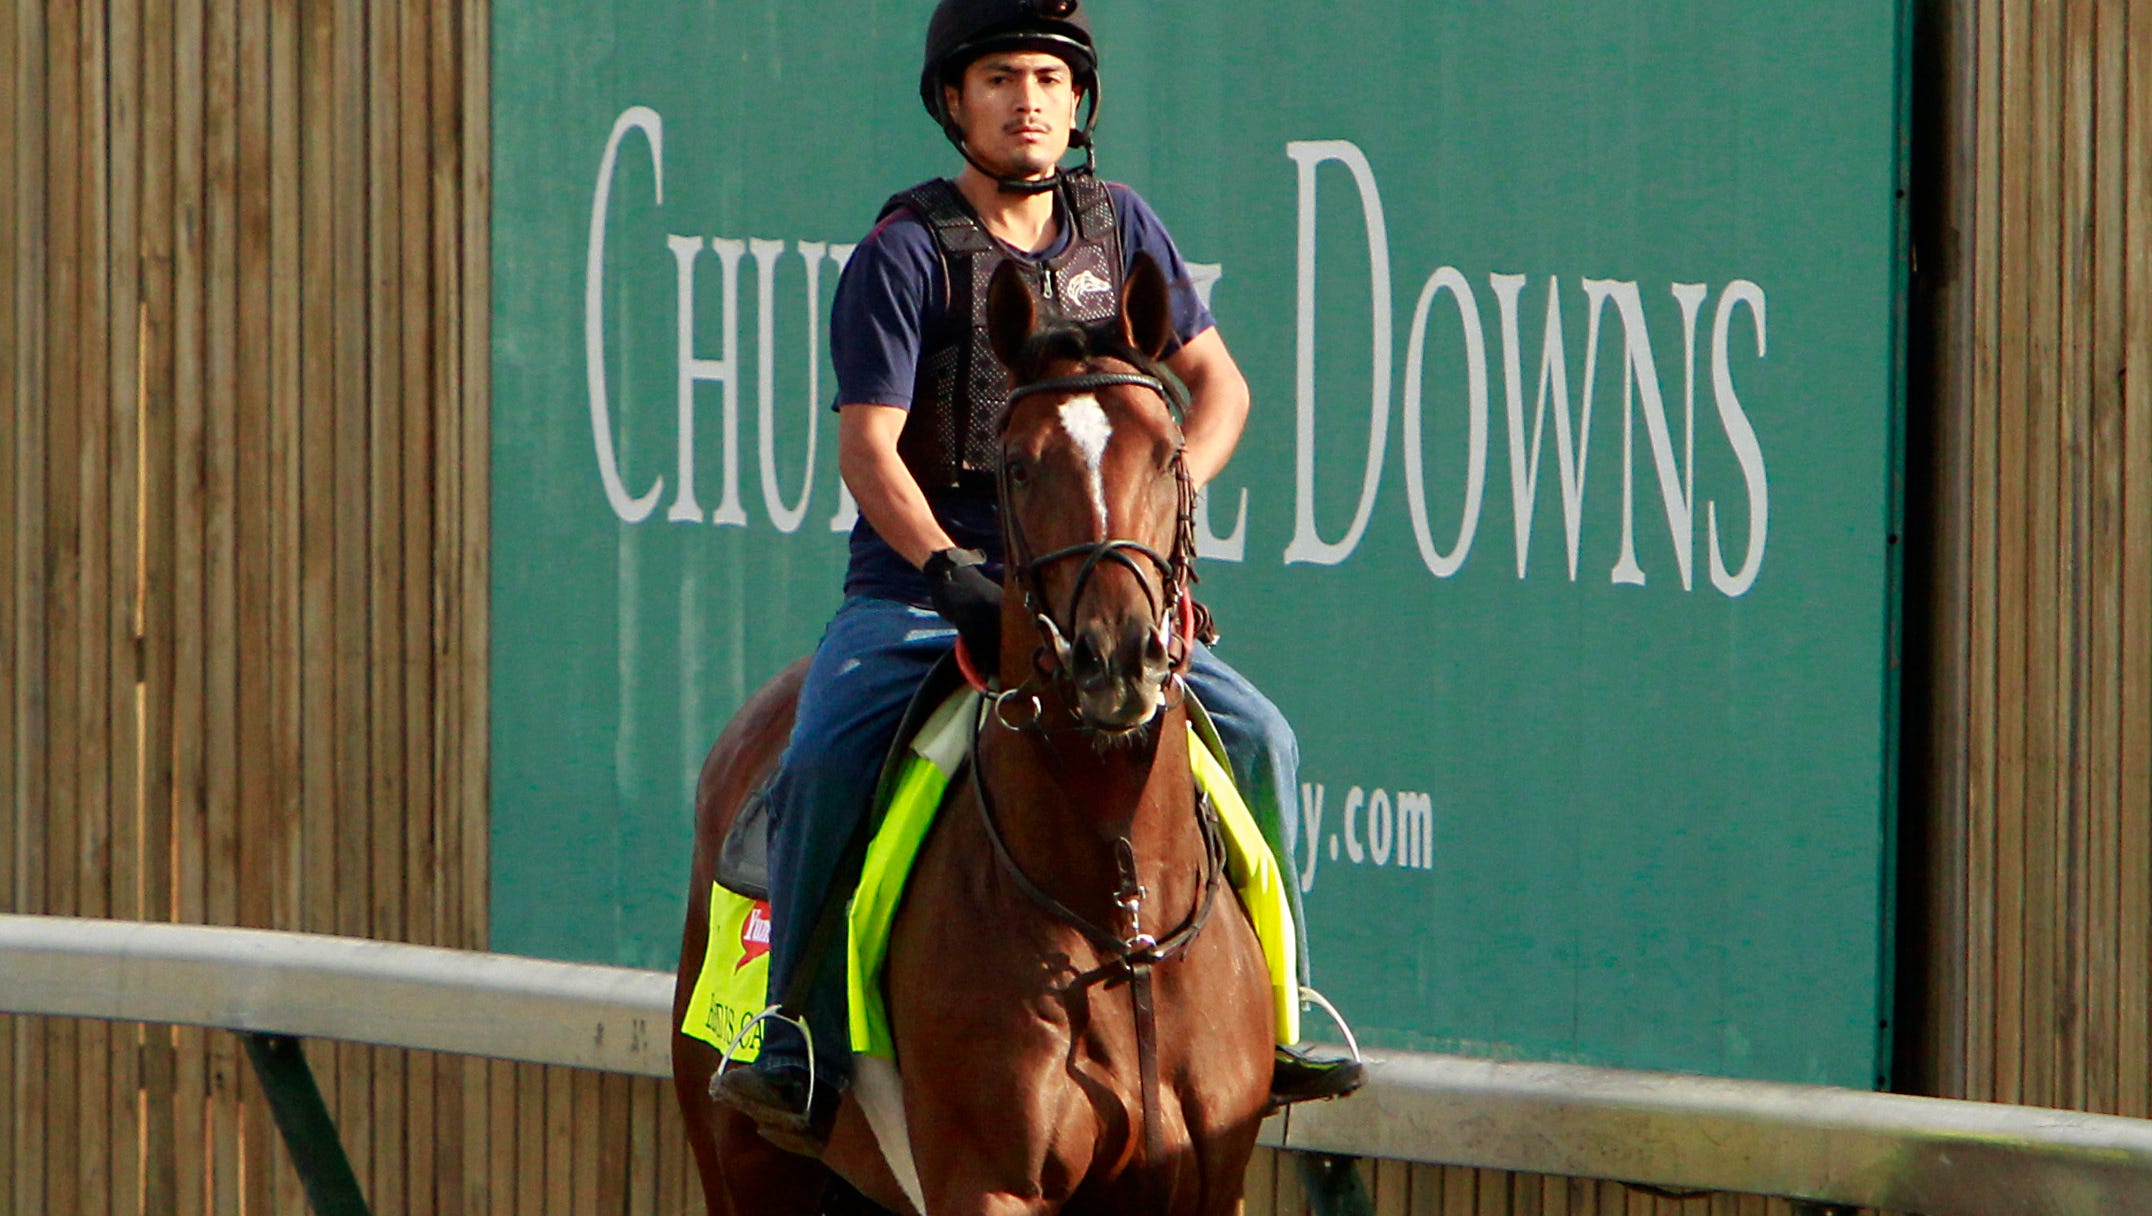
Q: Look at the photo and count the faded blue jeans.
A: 1